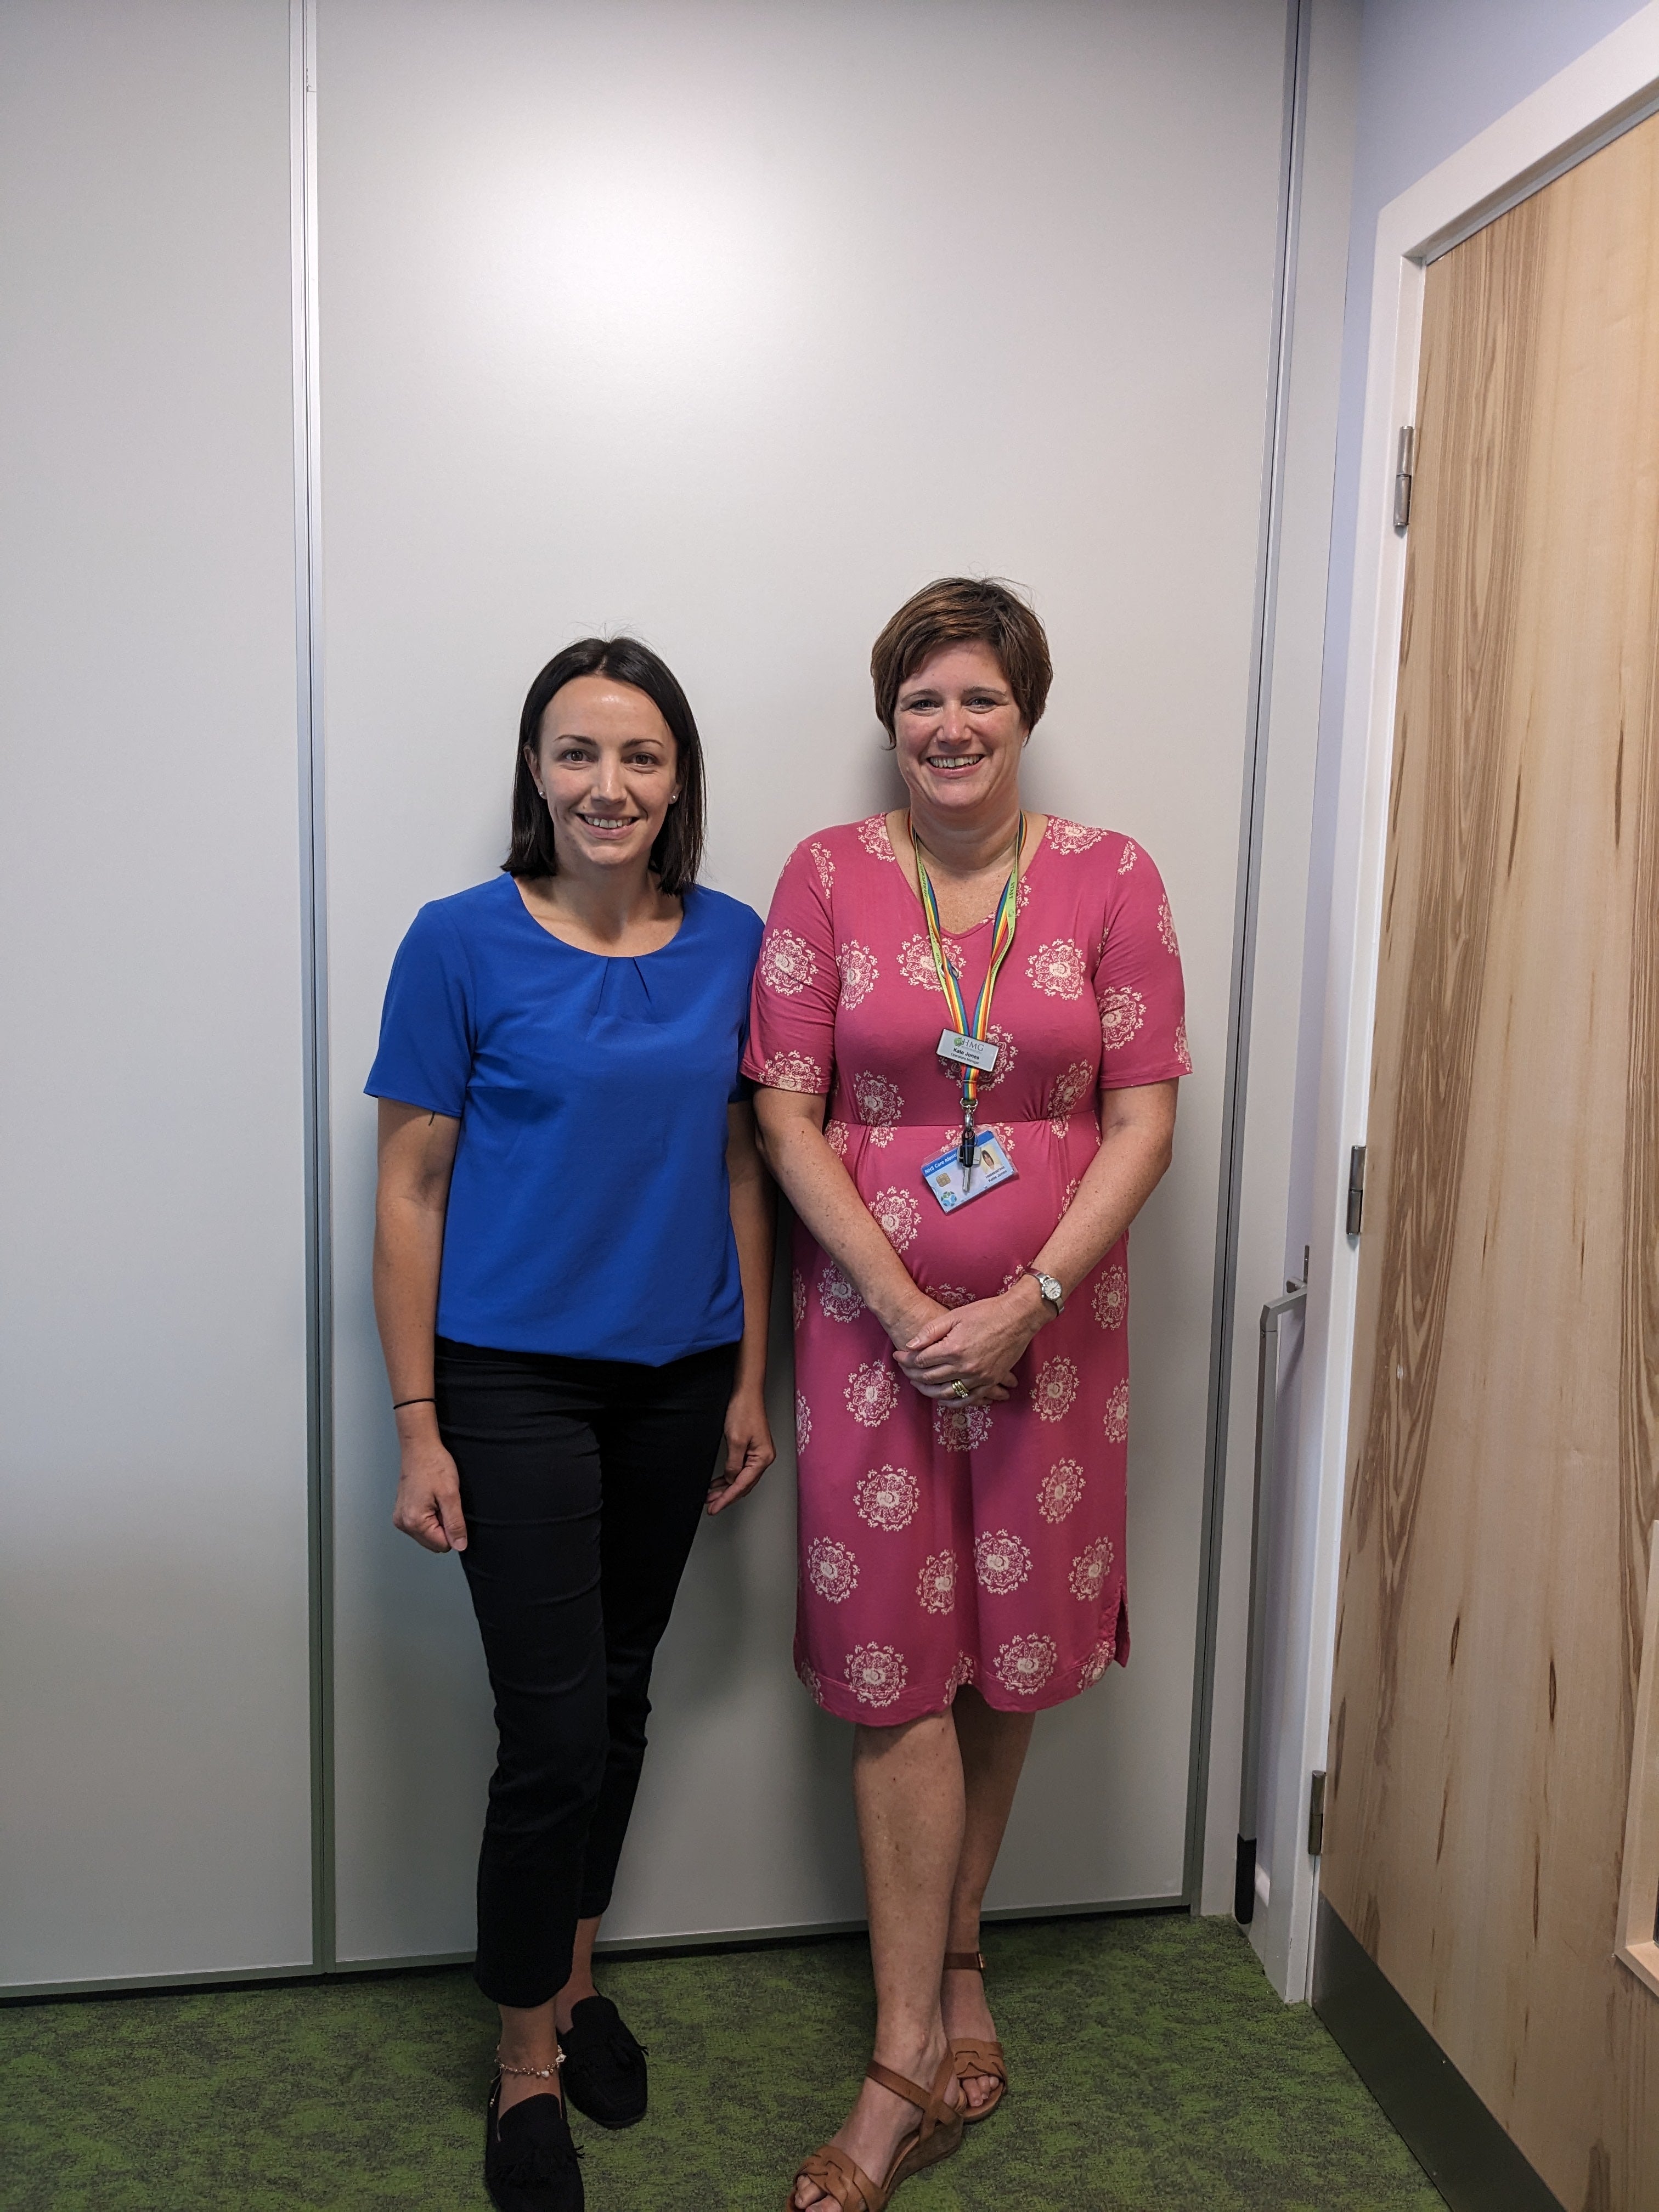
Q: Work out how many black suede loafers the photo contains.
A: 2